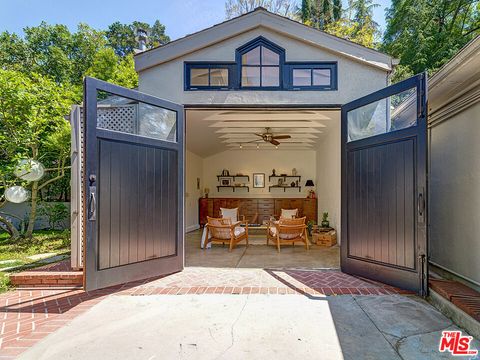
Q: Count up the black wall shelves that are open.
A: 4